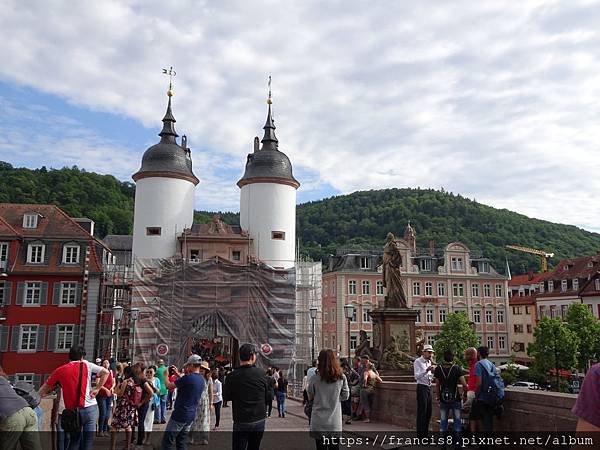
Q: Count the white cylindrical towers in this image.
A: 2